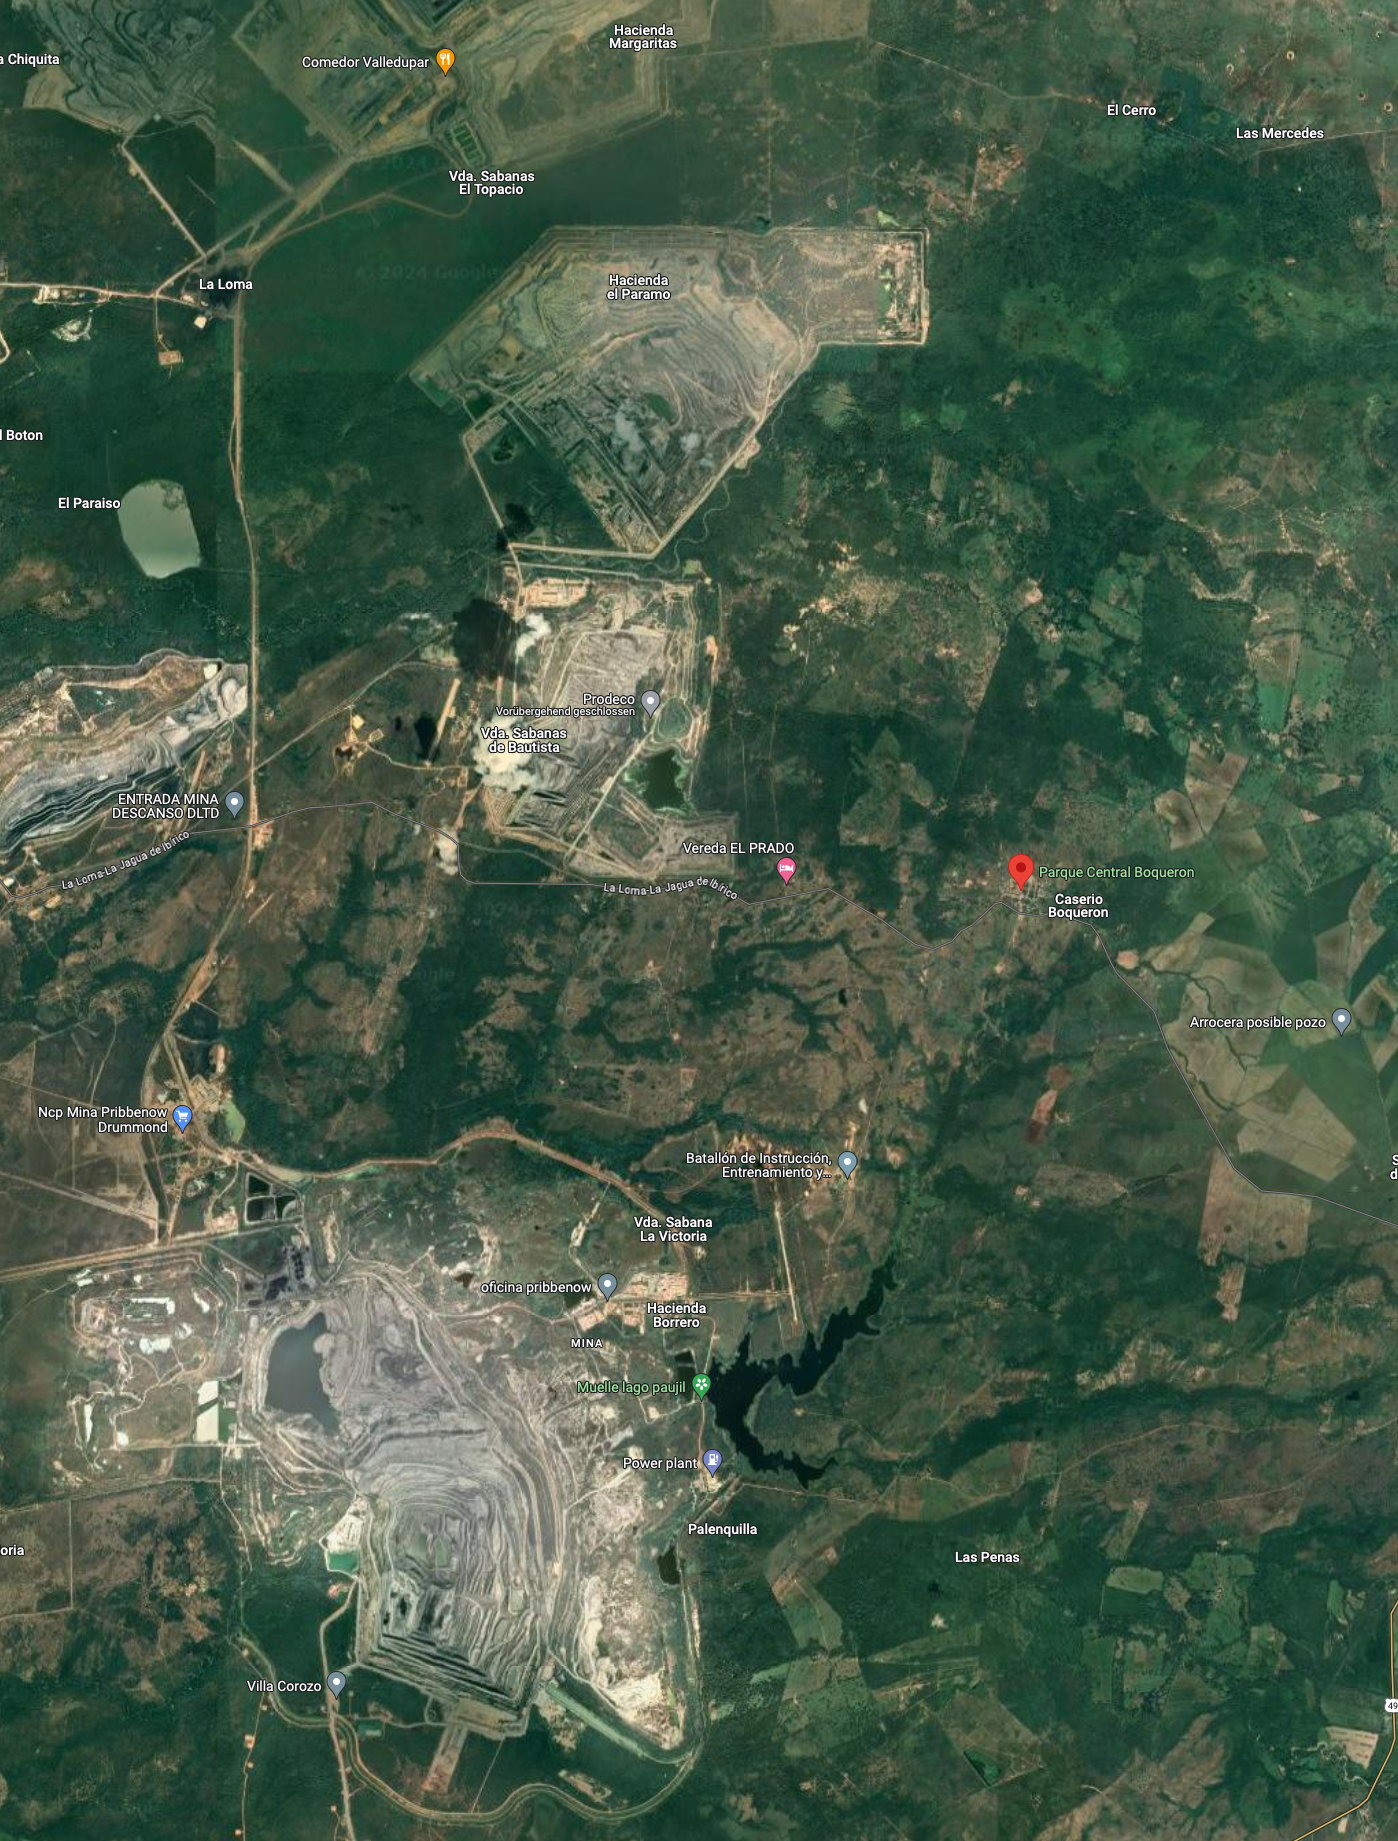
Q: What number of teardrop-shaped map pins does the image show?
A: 12